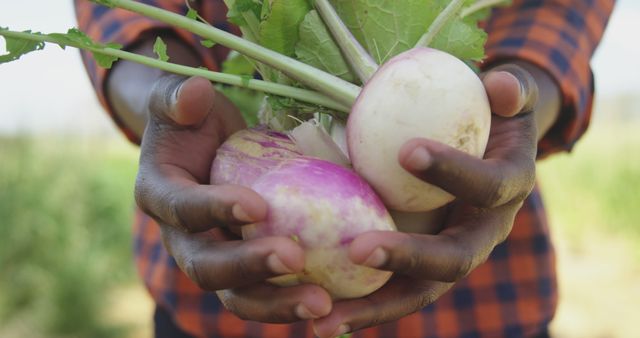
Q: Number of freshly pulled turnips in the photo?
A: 3